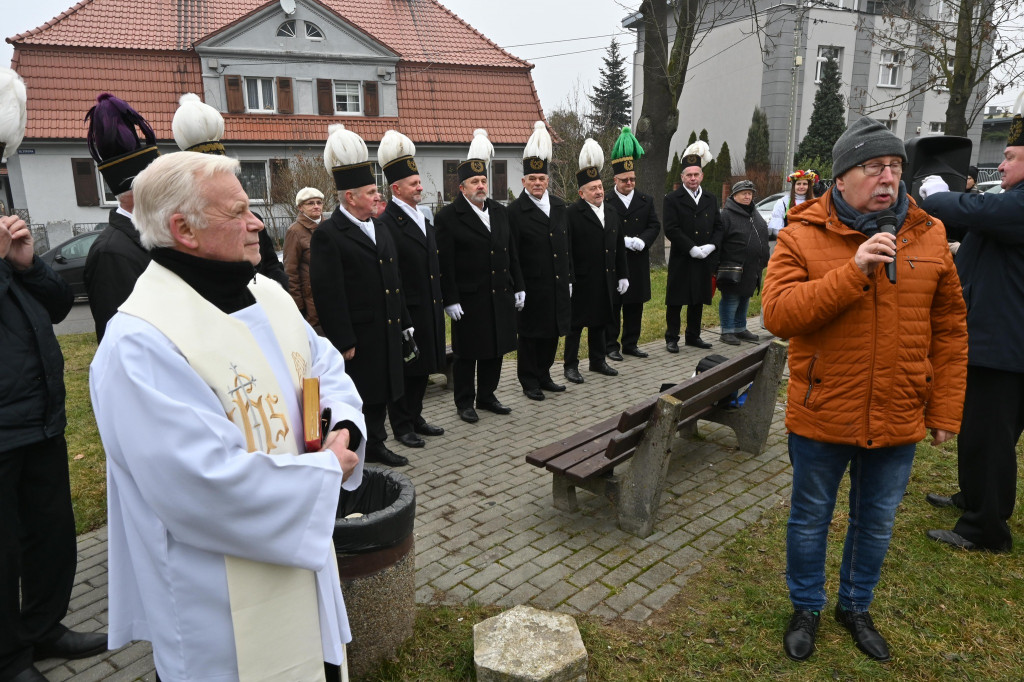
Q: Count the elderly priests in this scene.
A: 1